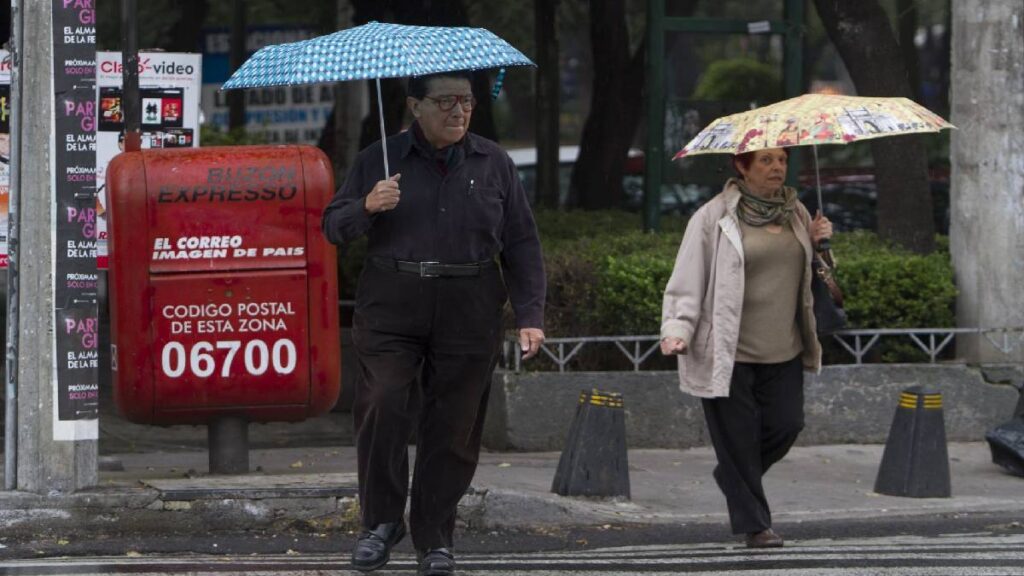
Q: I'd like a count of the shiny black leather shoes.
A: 2